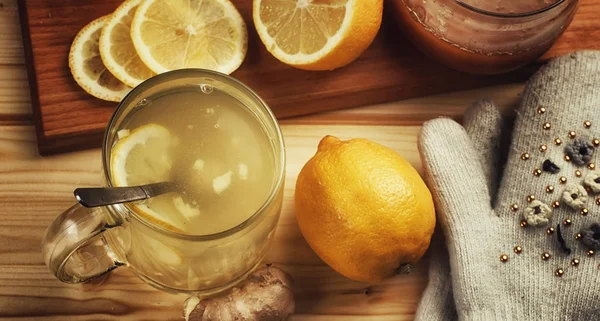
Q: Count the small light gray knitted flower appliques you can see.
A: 3